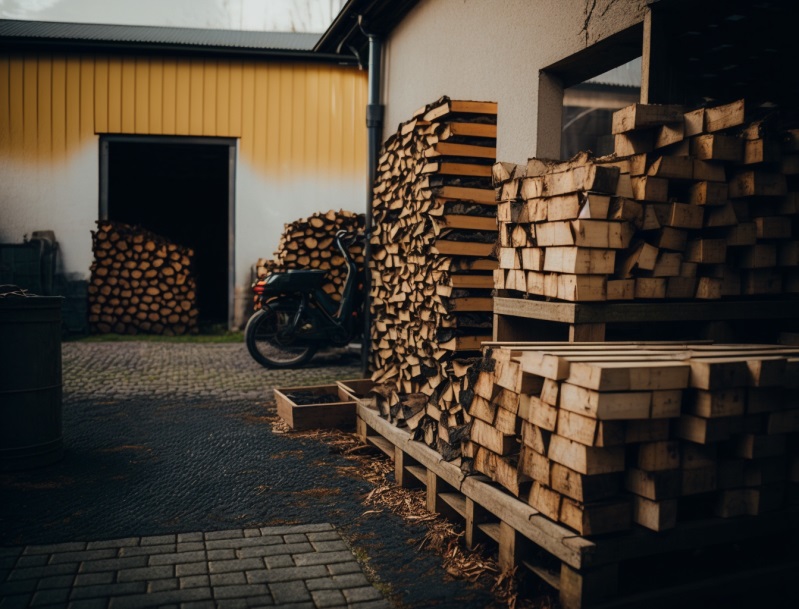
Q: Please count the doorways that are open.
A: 1